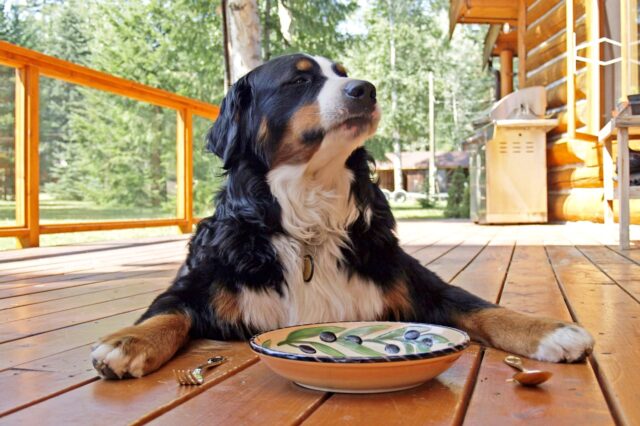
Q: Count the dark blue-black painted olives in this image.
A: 6